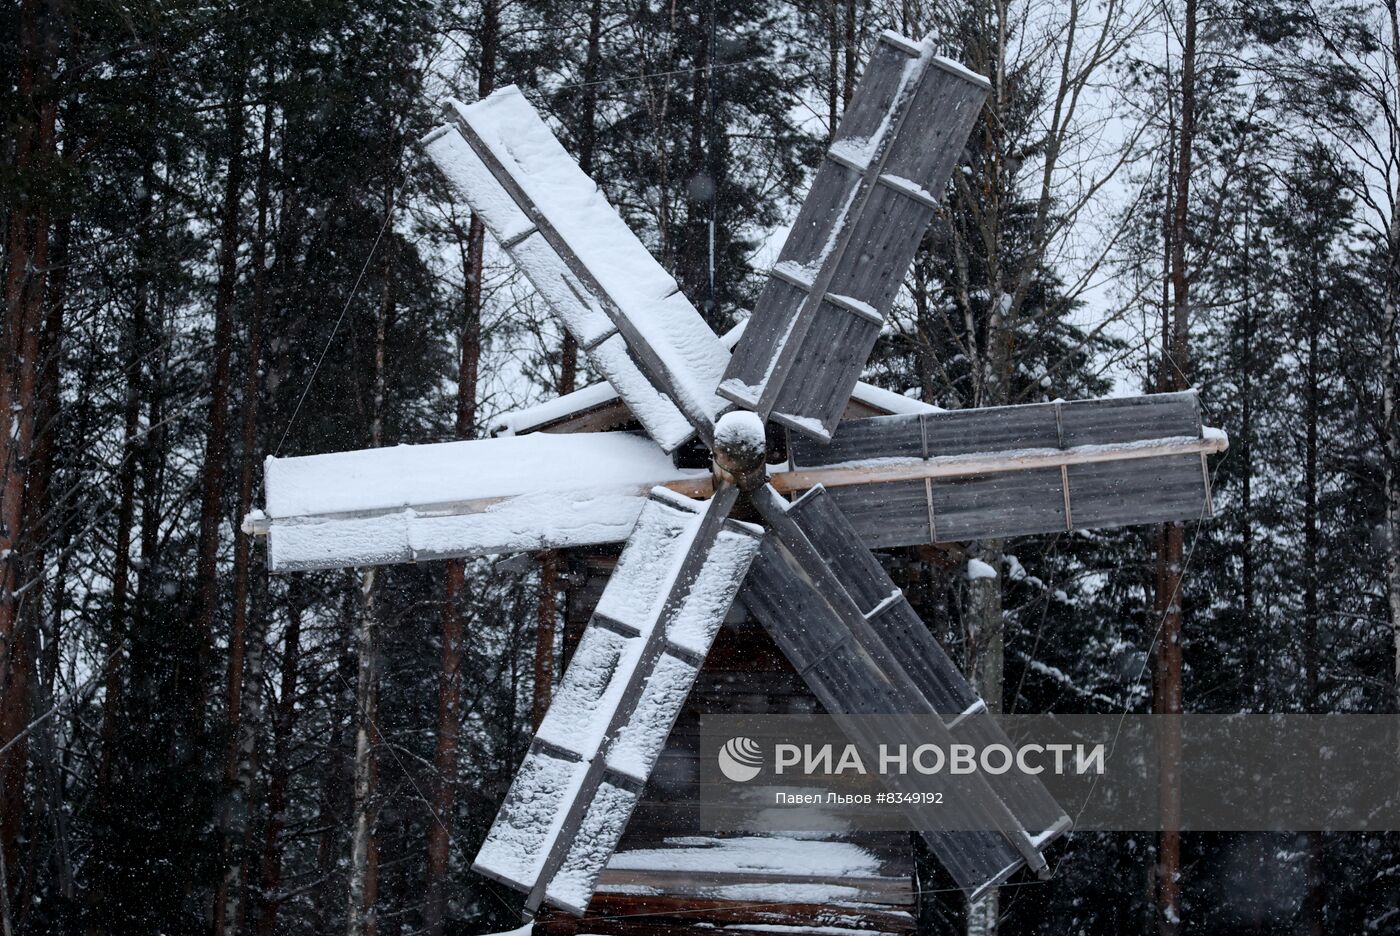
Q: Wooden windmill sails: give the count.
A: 6